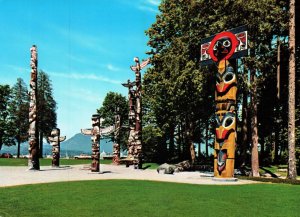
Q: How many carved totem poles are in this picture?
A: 7